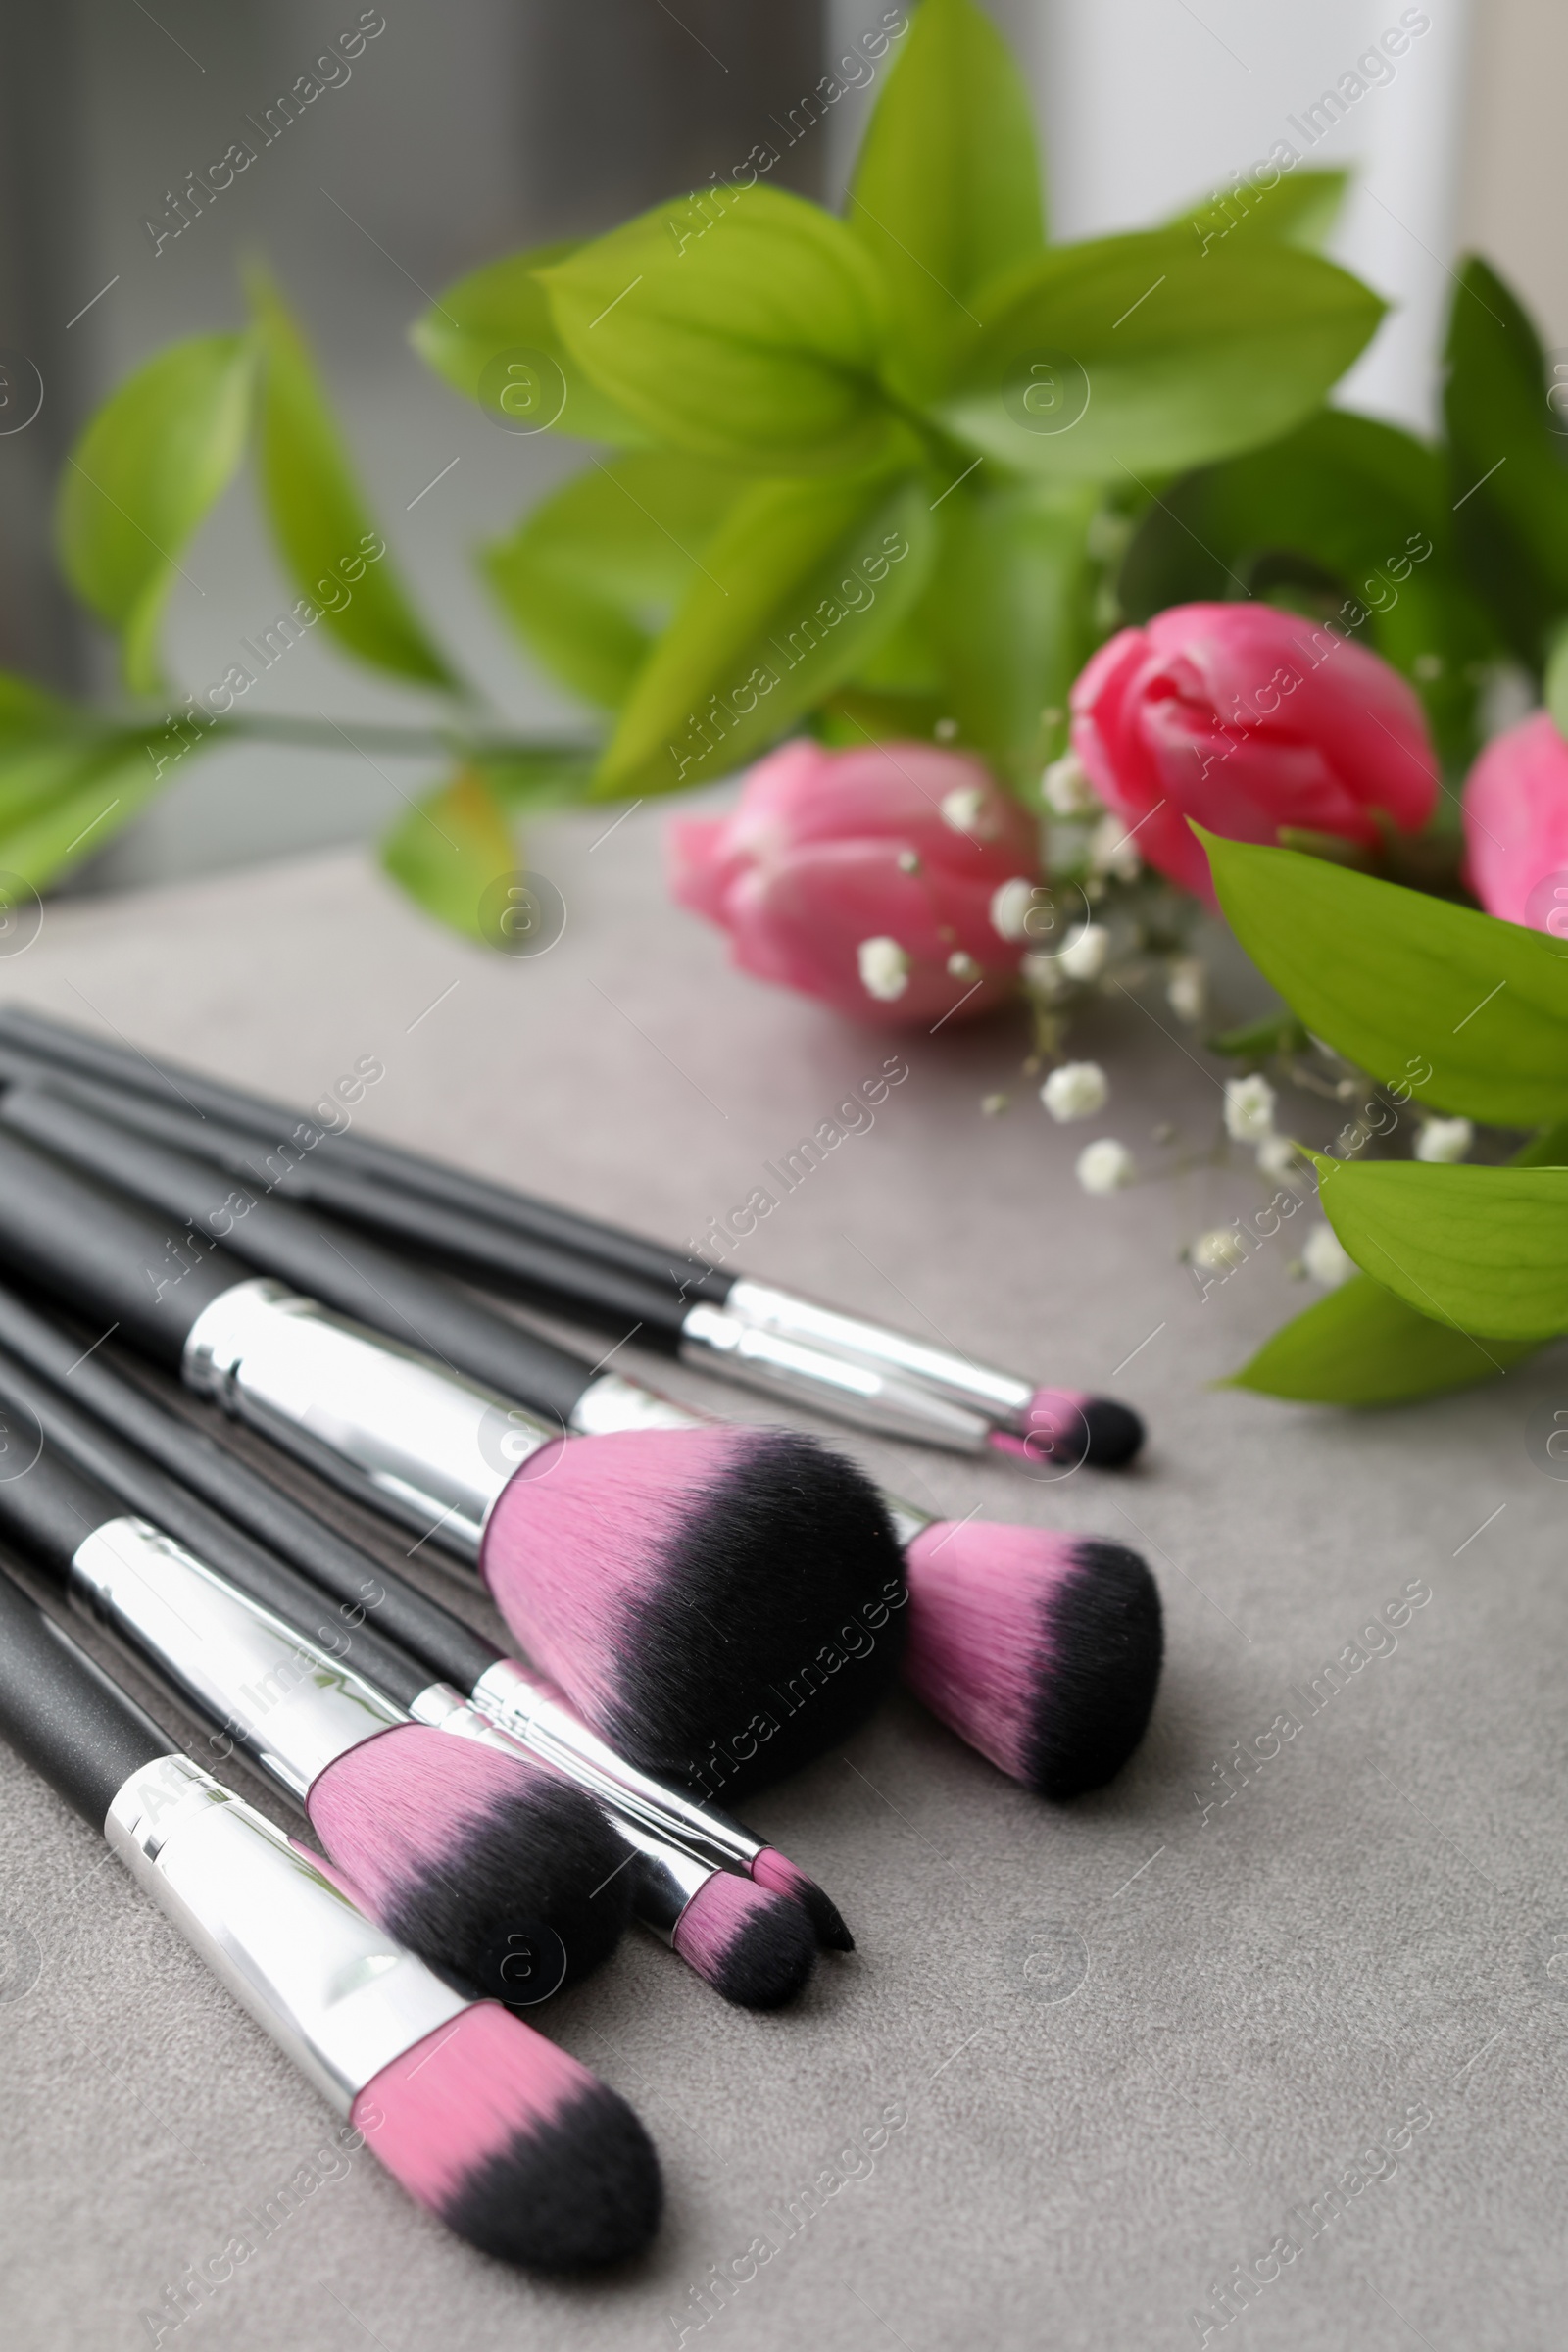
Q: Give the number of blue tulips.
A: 0